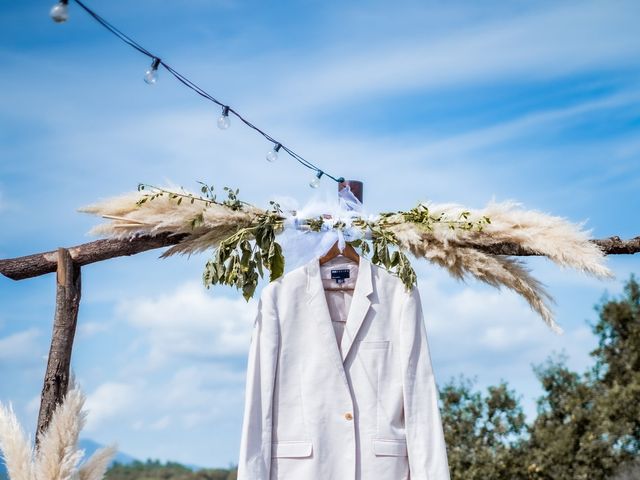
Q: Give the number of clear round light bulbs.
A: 5